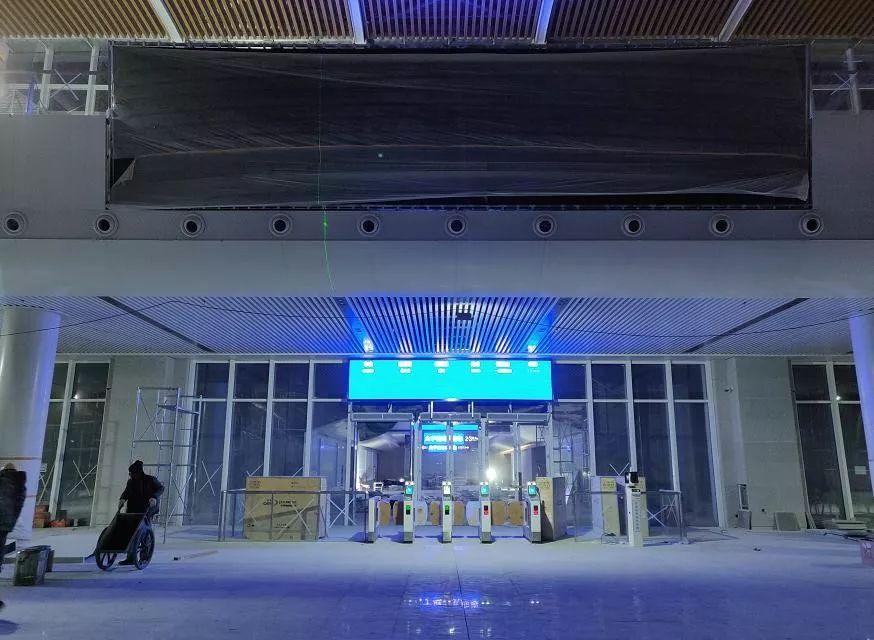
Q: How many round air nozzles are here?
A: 10